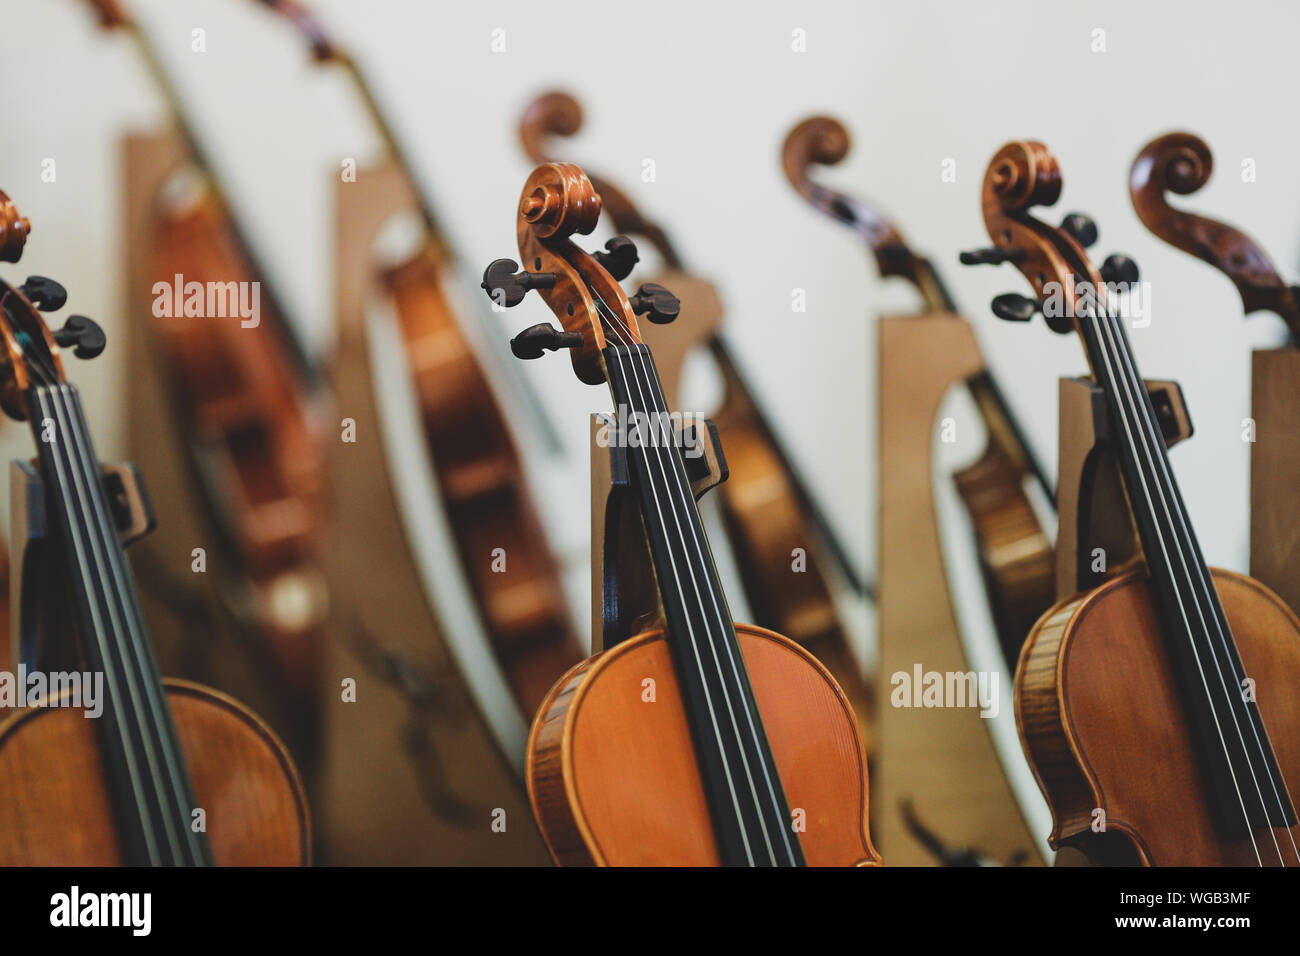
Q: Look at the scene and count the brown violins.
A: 8